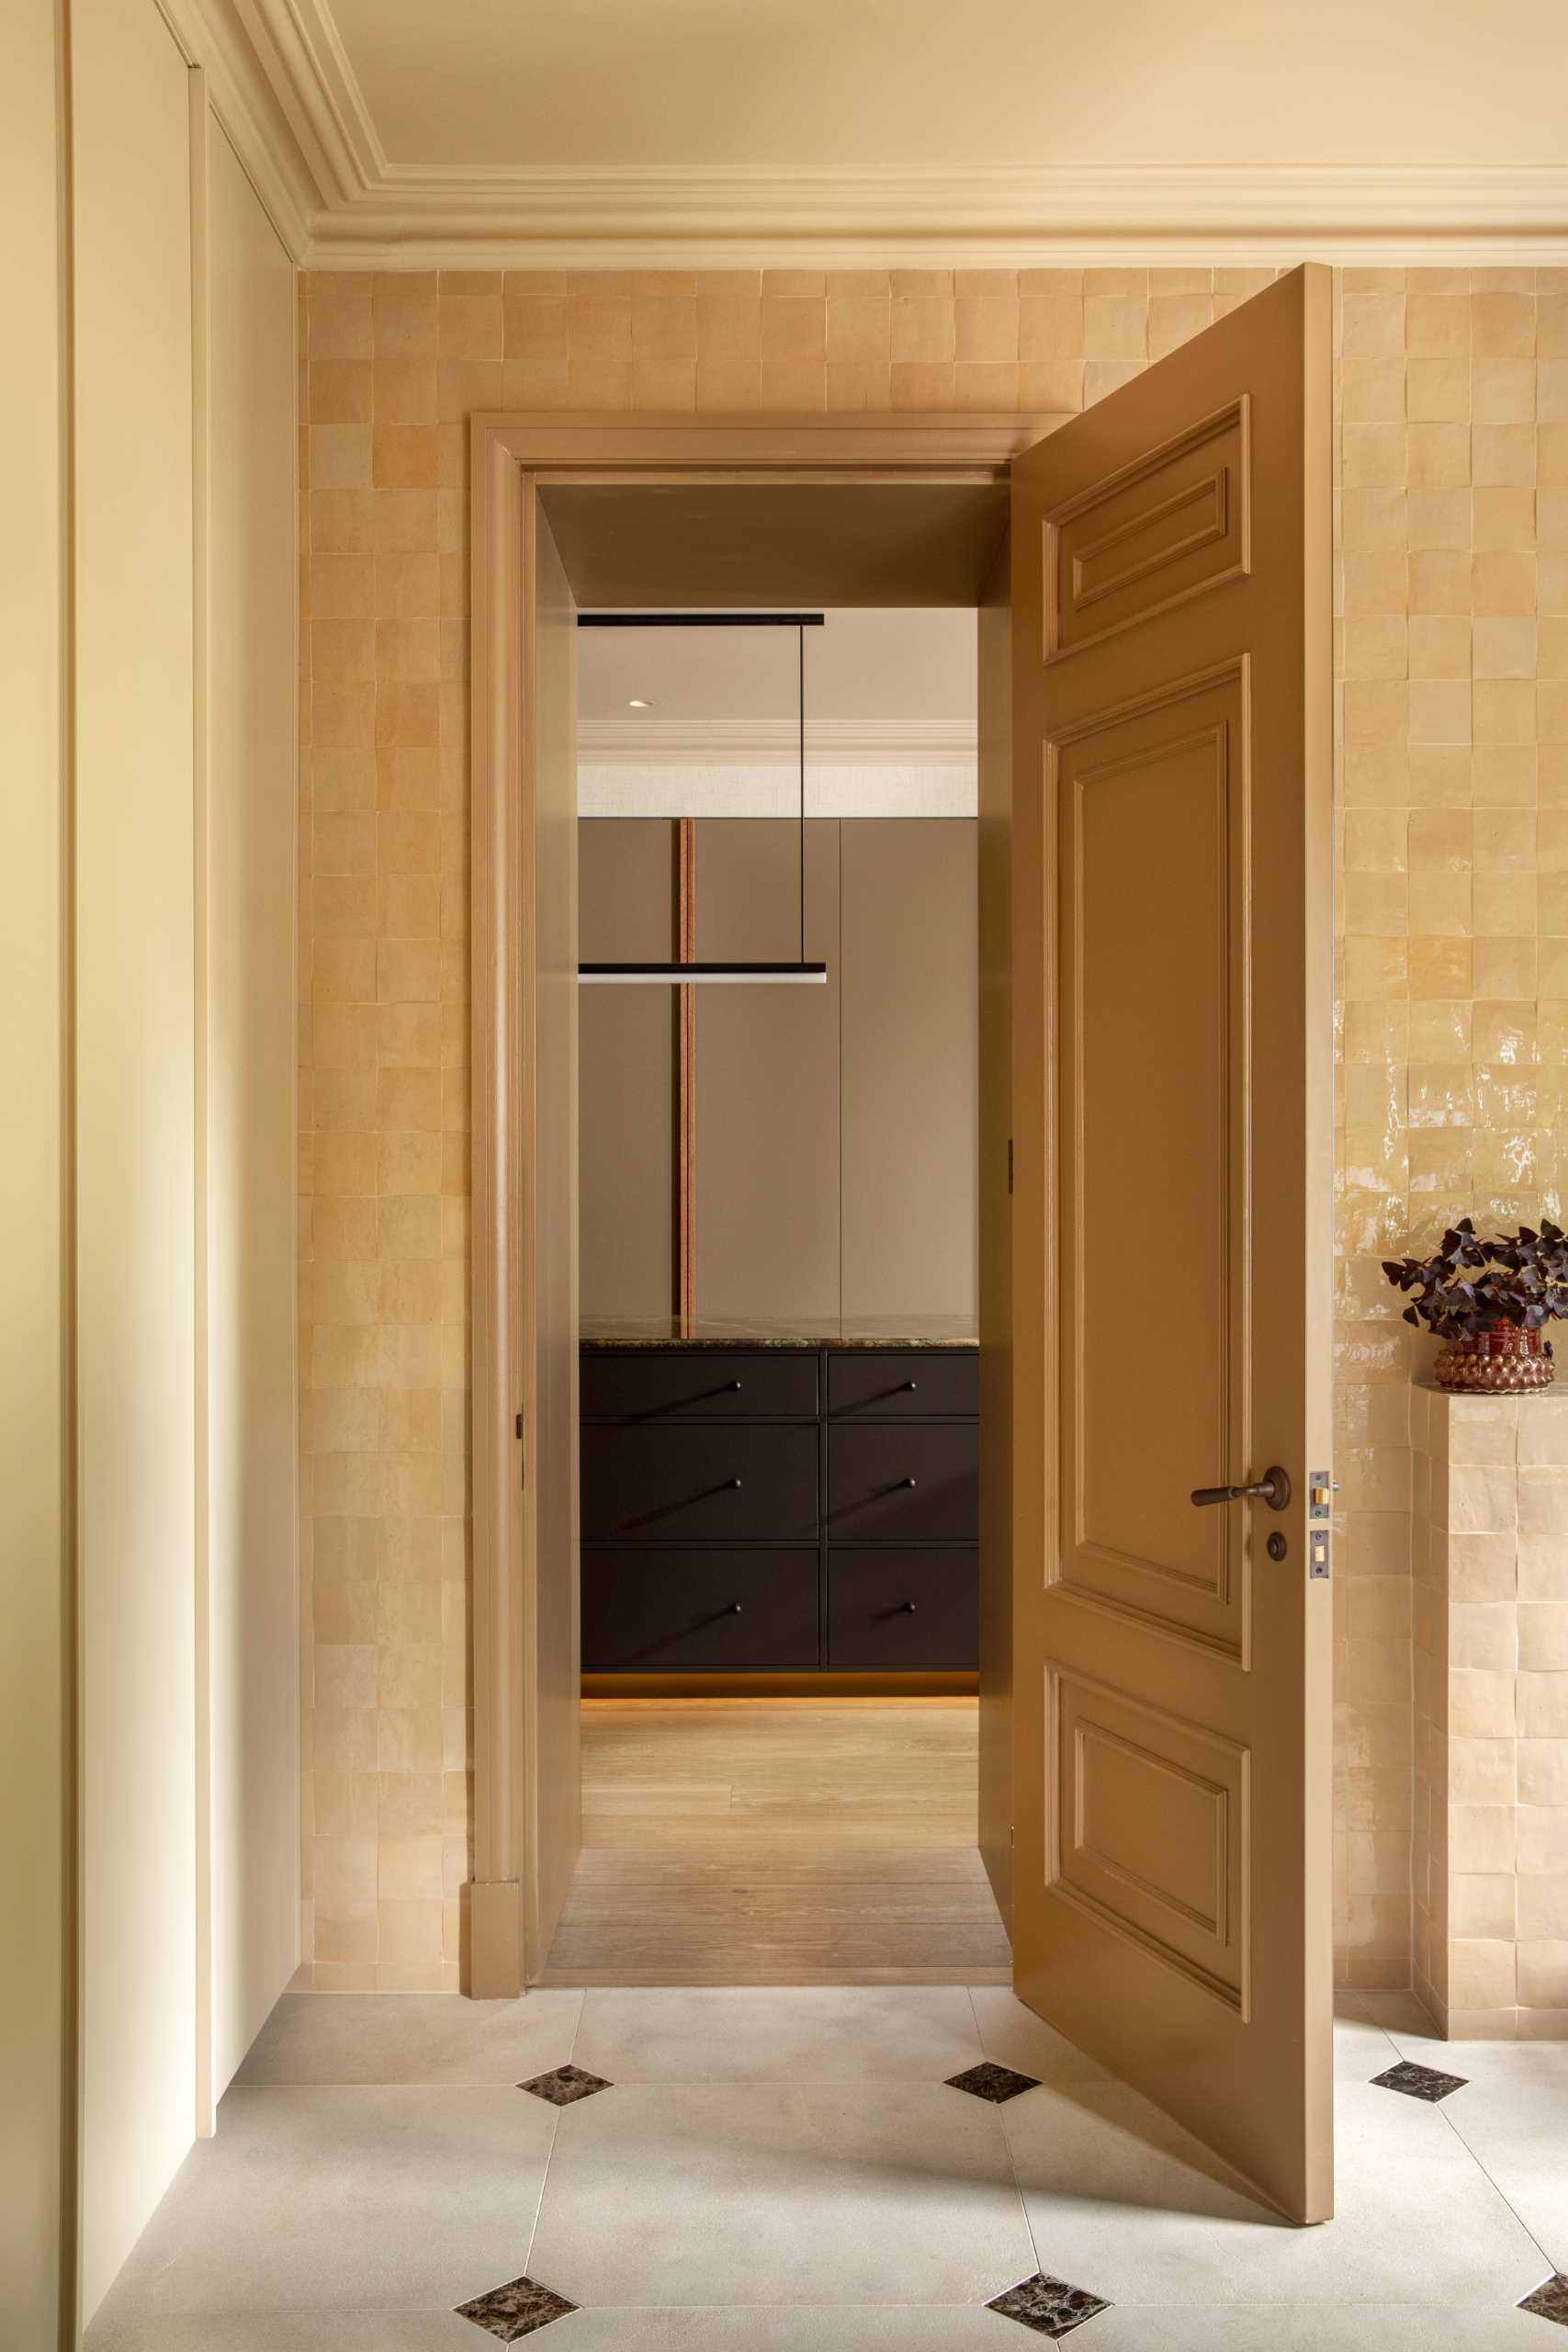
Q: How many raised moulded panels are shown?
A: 3